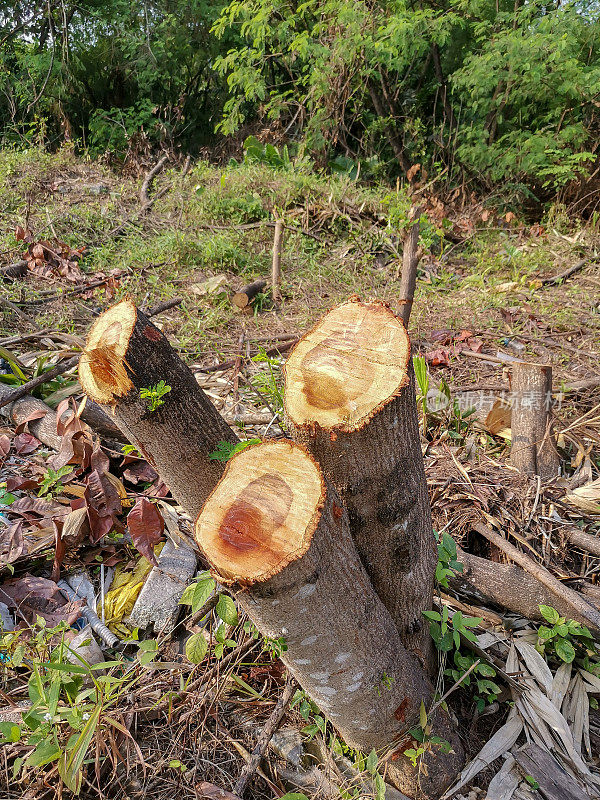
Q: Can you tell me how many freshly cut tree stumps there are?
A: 3